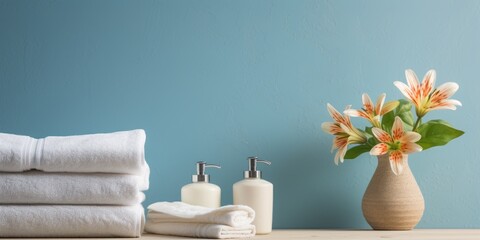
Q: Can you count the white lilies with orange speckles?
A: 4